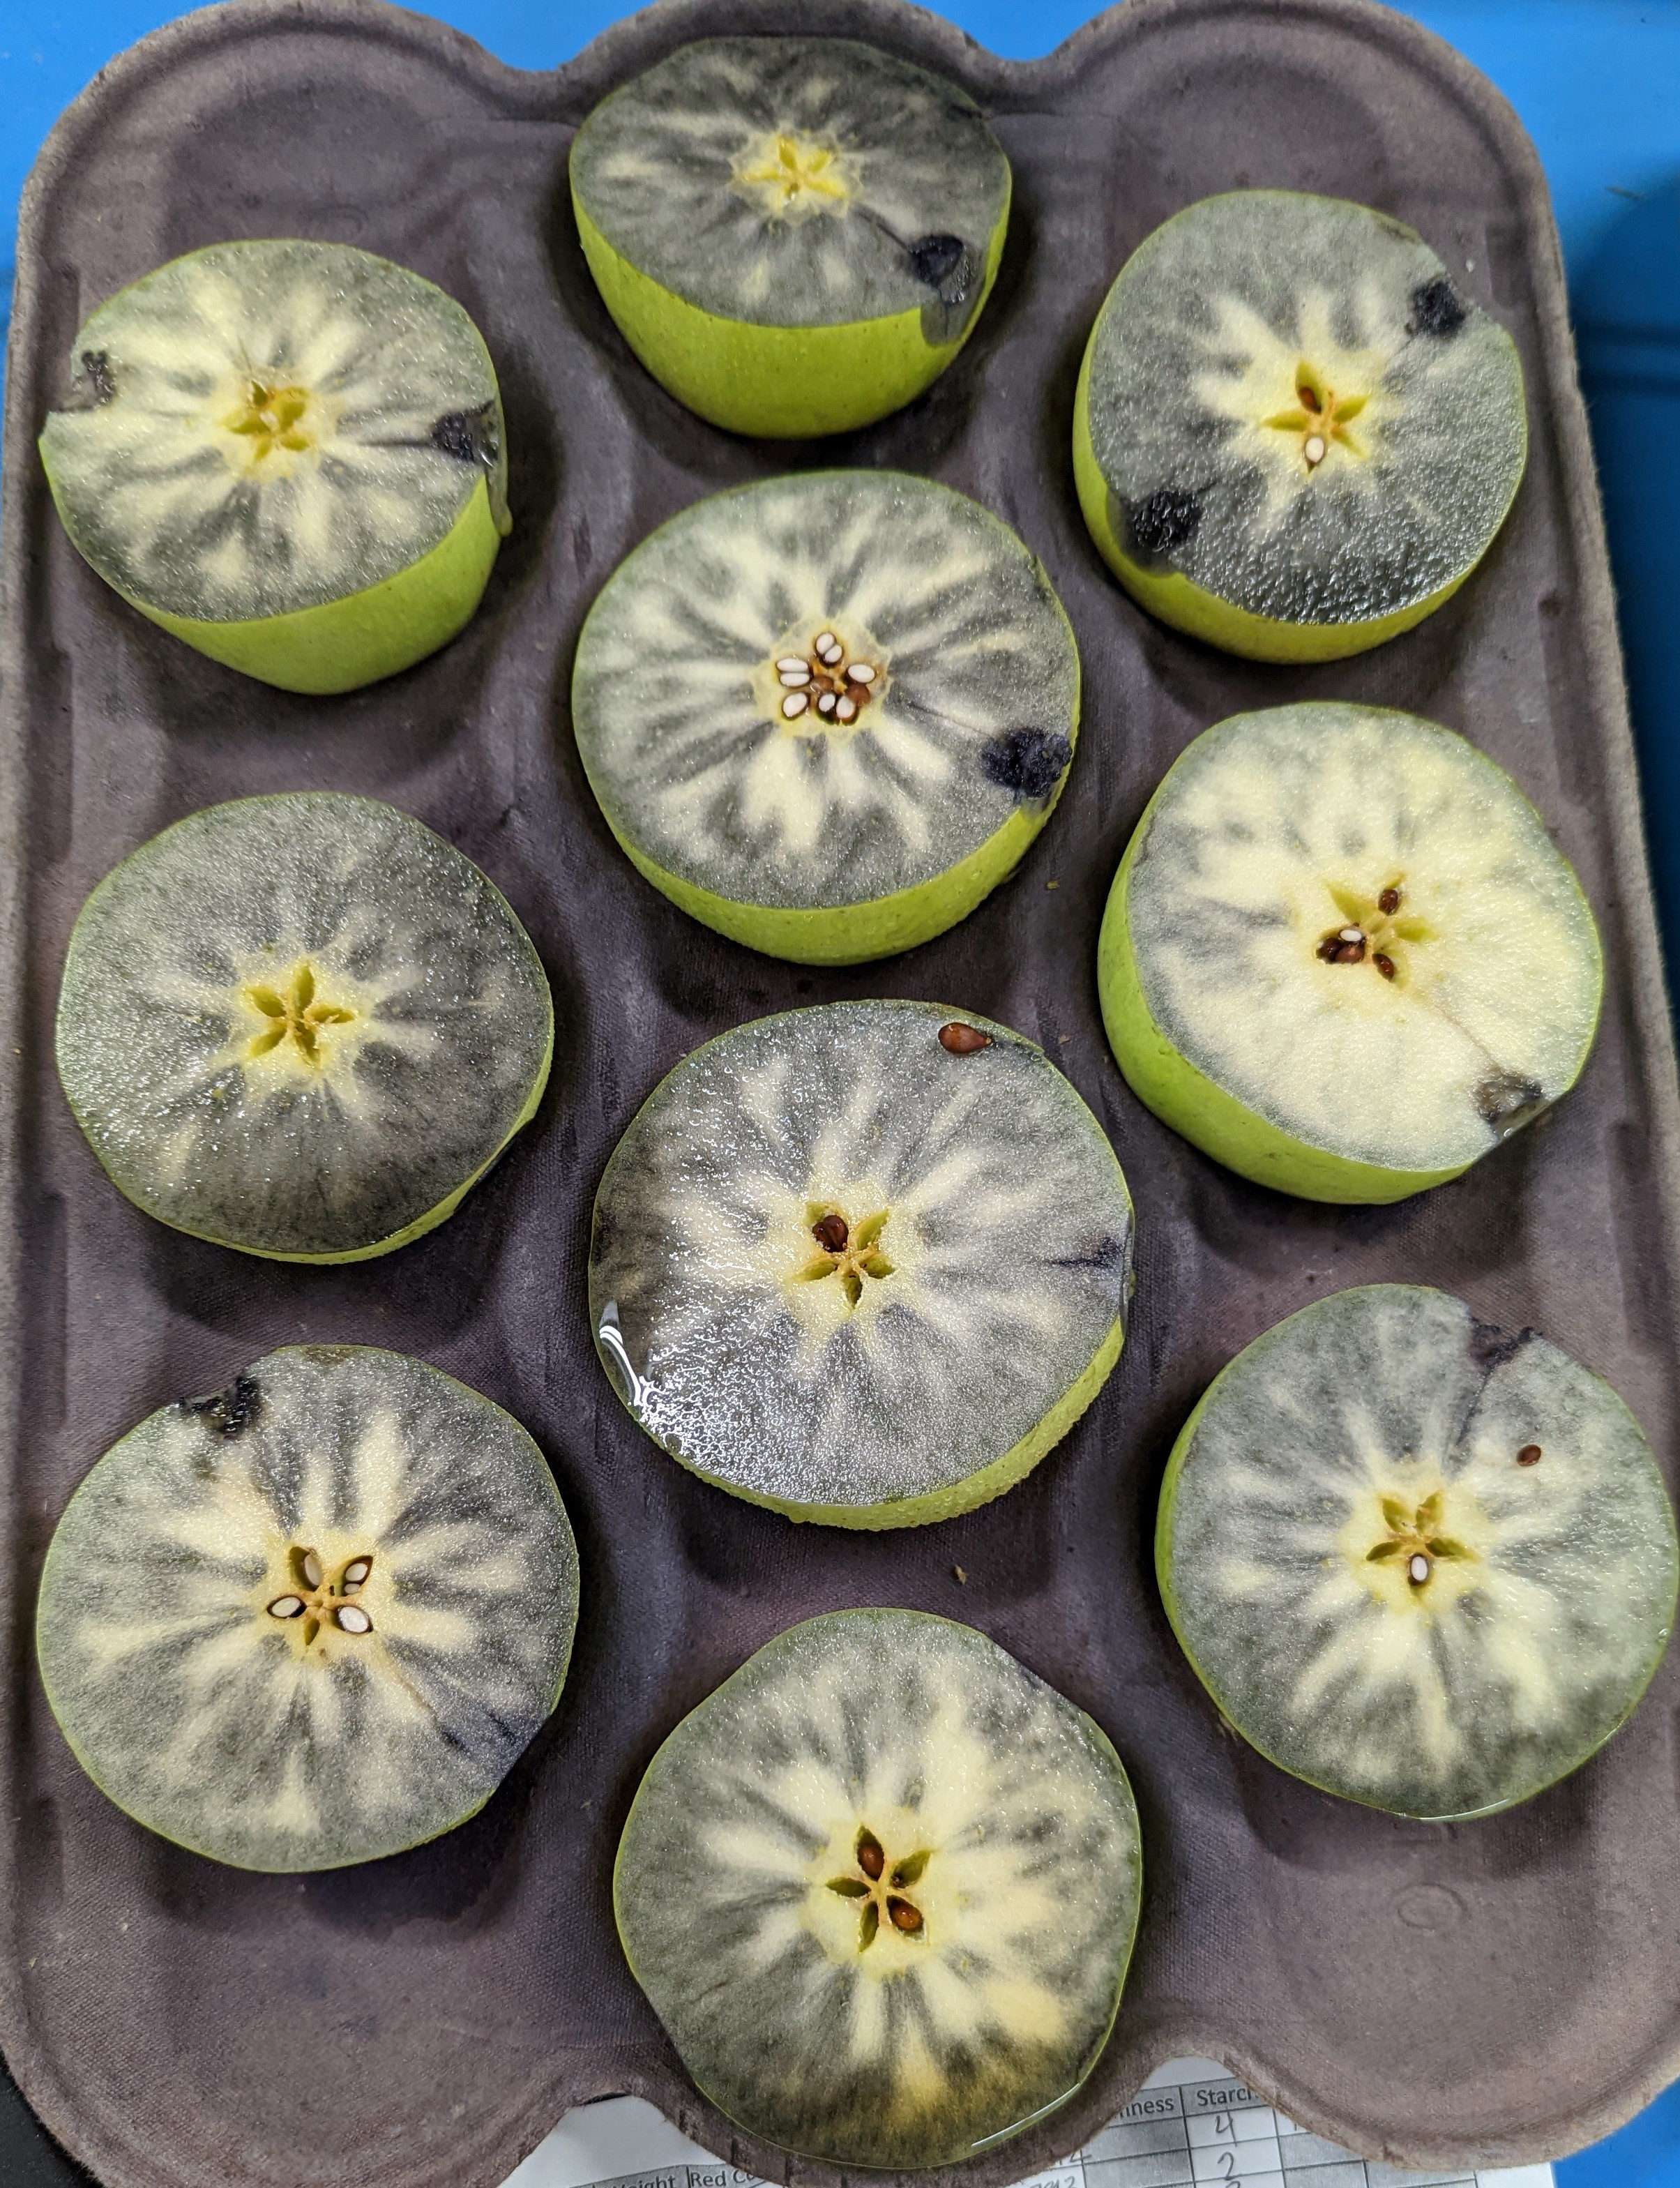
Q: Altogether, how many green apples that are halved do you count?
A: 10